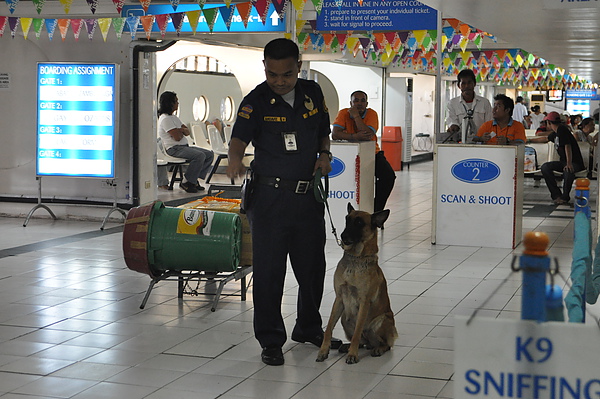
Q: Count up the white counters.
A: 2